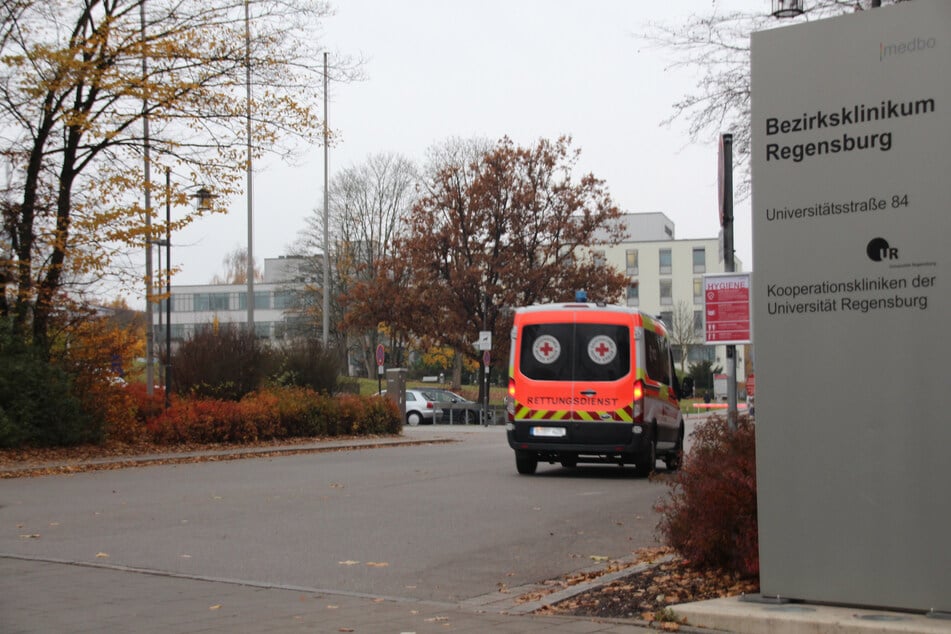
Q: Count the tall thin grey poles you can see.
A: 3